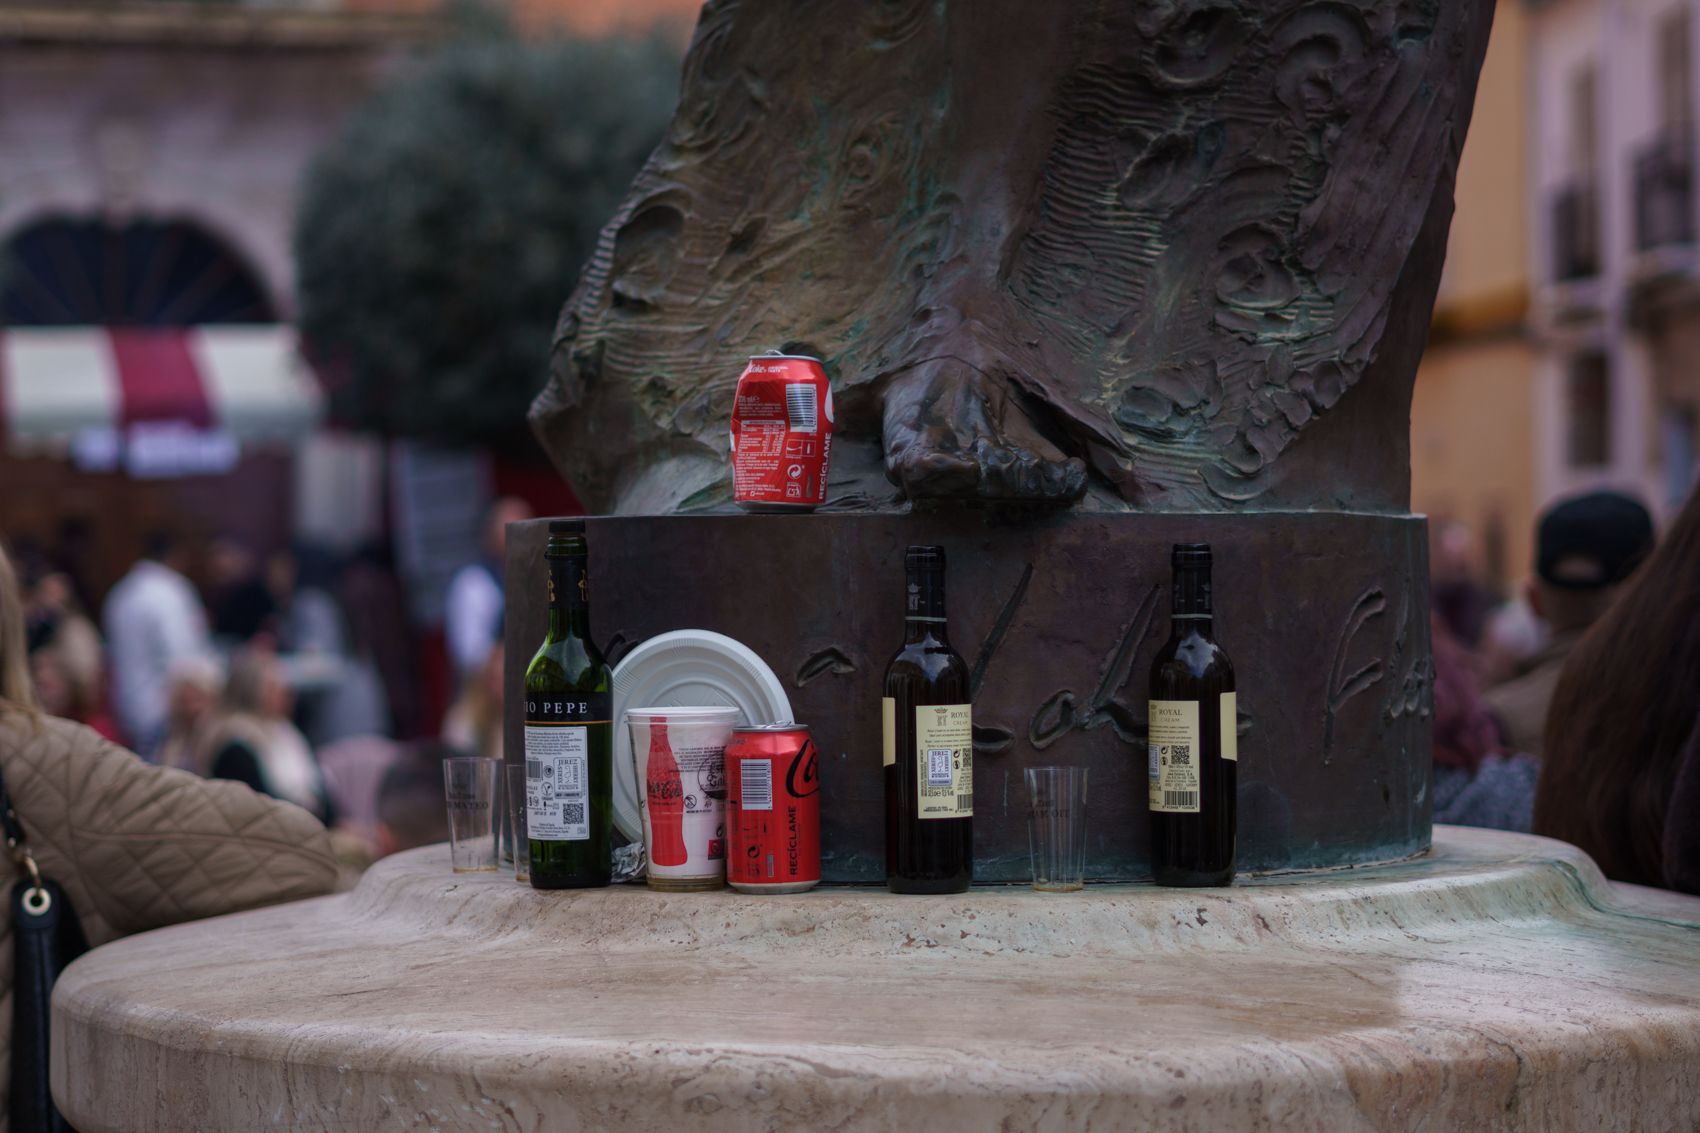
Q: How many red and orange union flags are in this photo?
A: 0